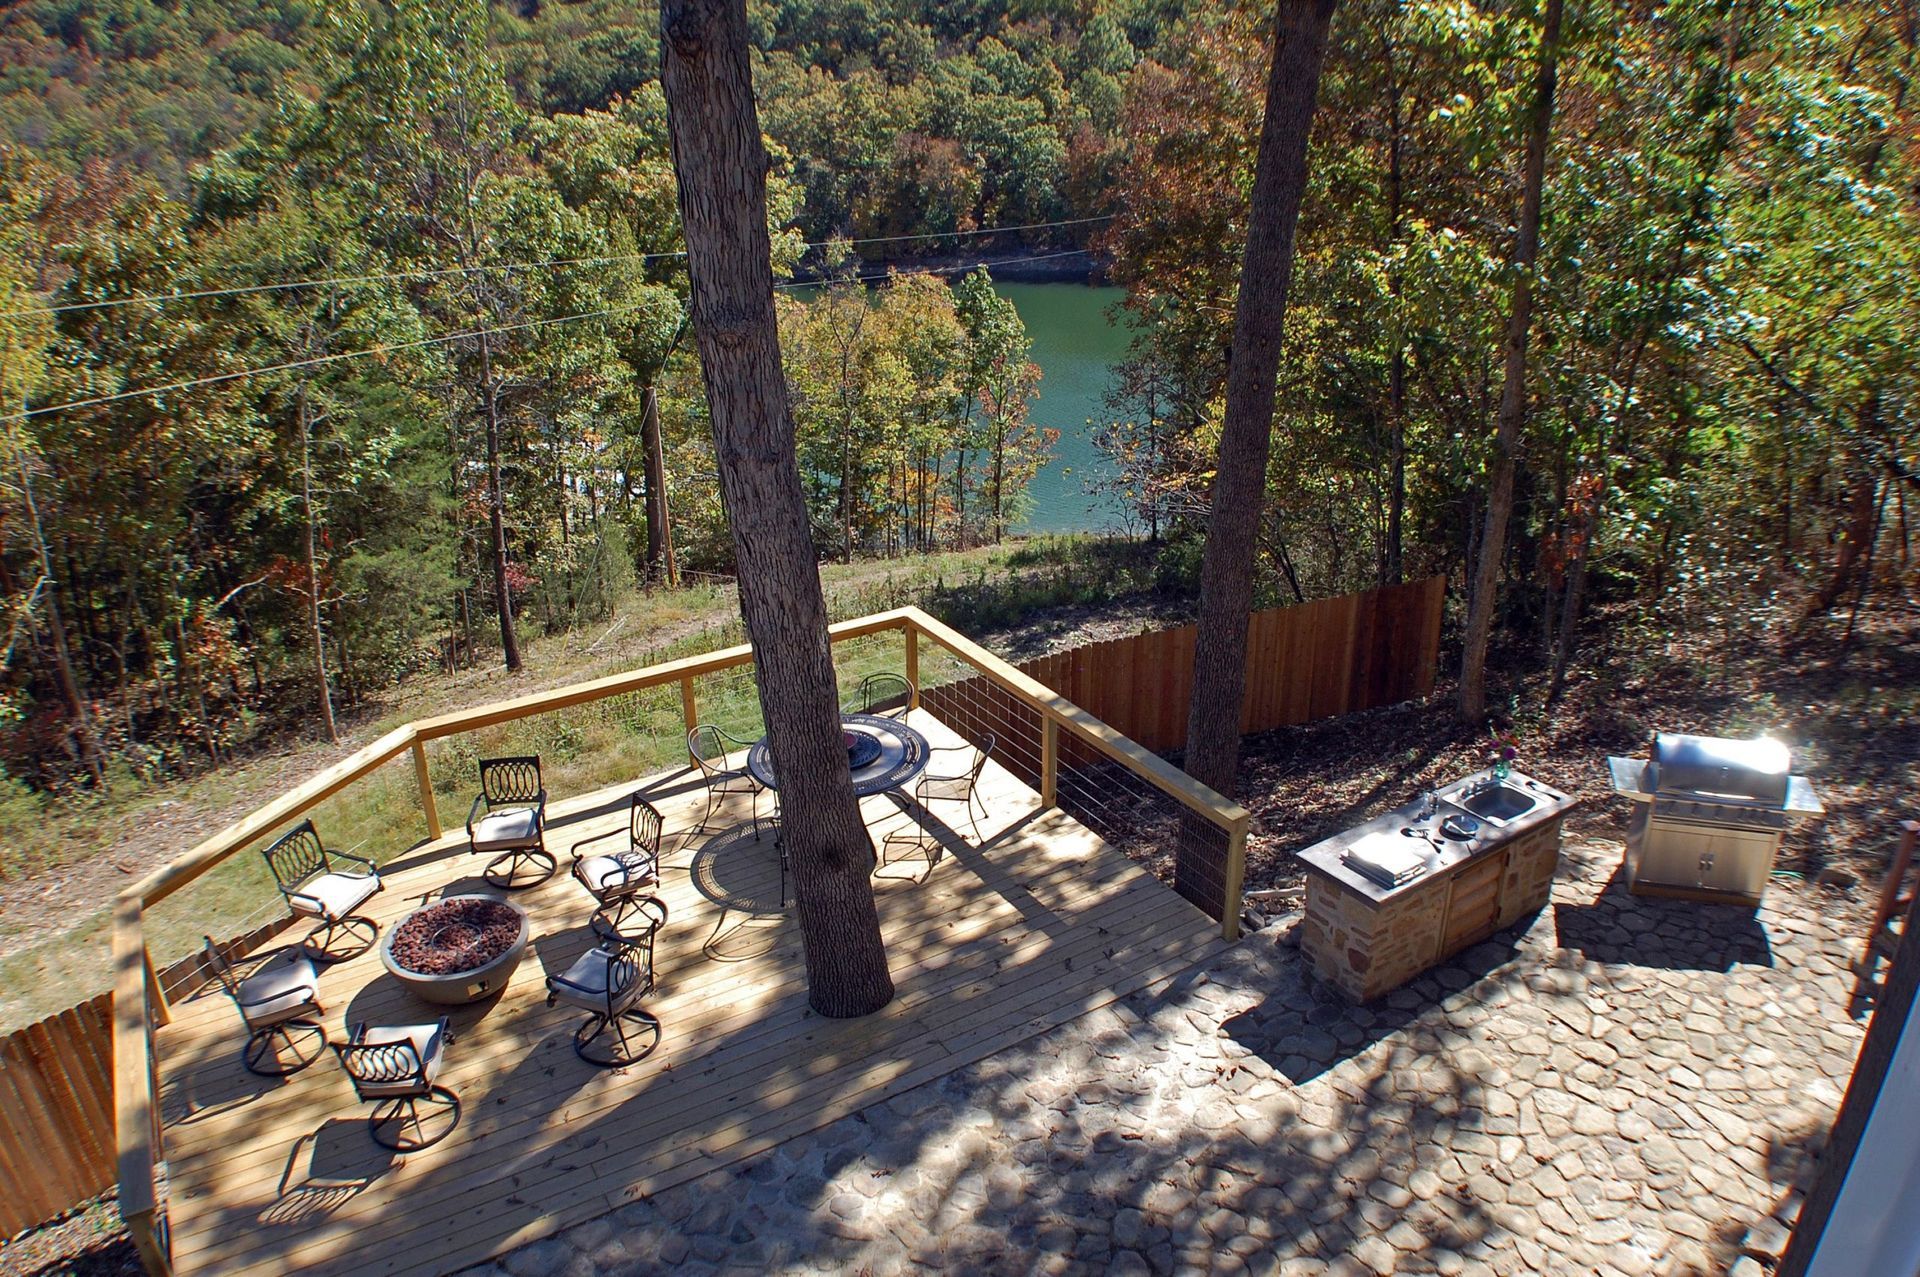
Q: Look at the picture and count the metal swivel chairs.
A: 6